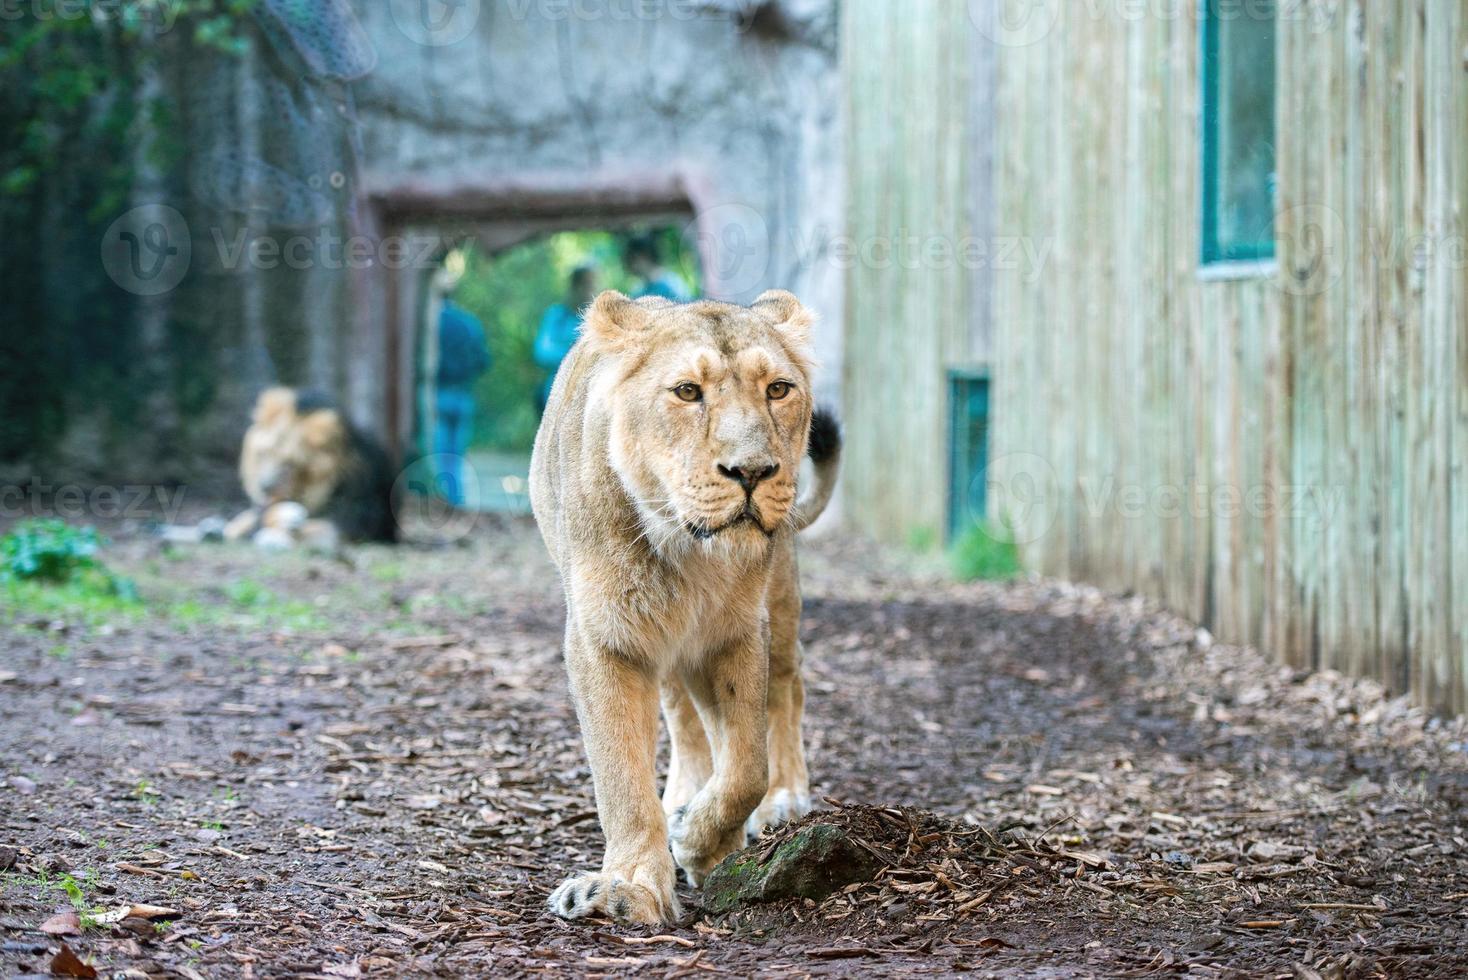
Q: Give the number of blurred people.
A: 3